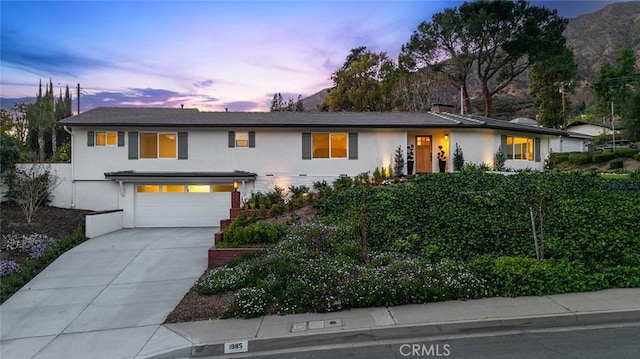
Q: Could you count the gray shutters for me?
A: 10